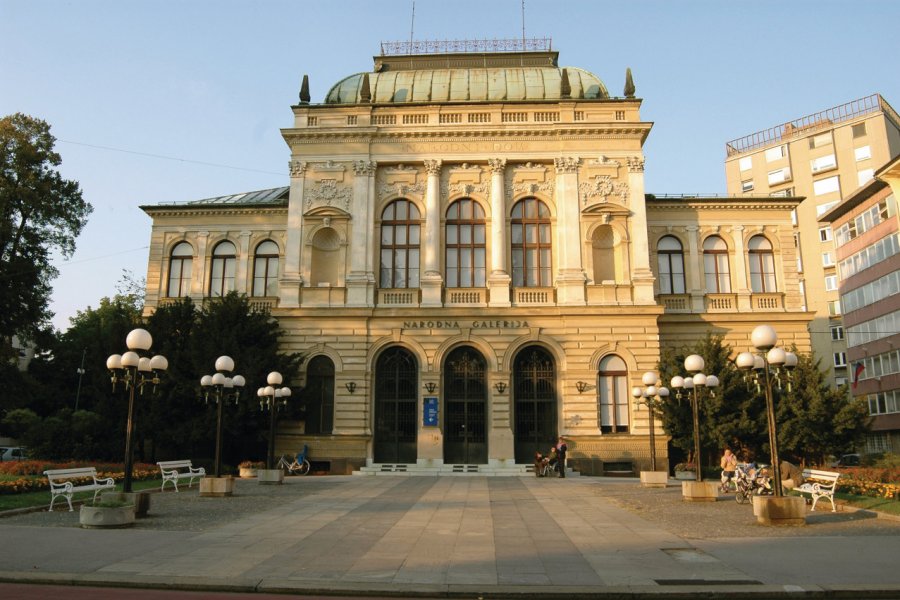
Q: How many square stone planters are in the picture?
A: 6